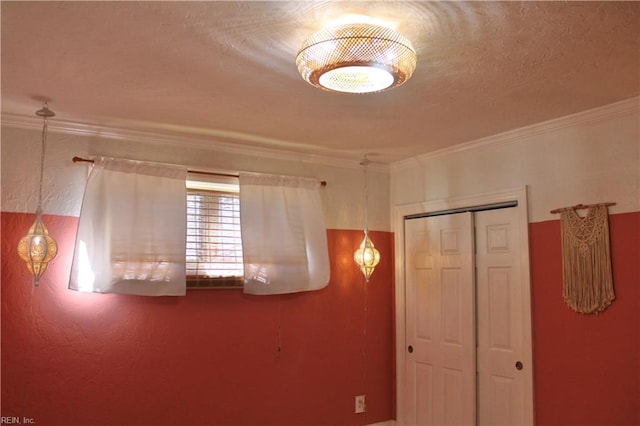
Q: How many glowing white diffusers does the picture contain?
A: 1